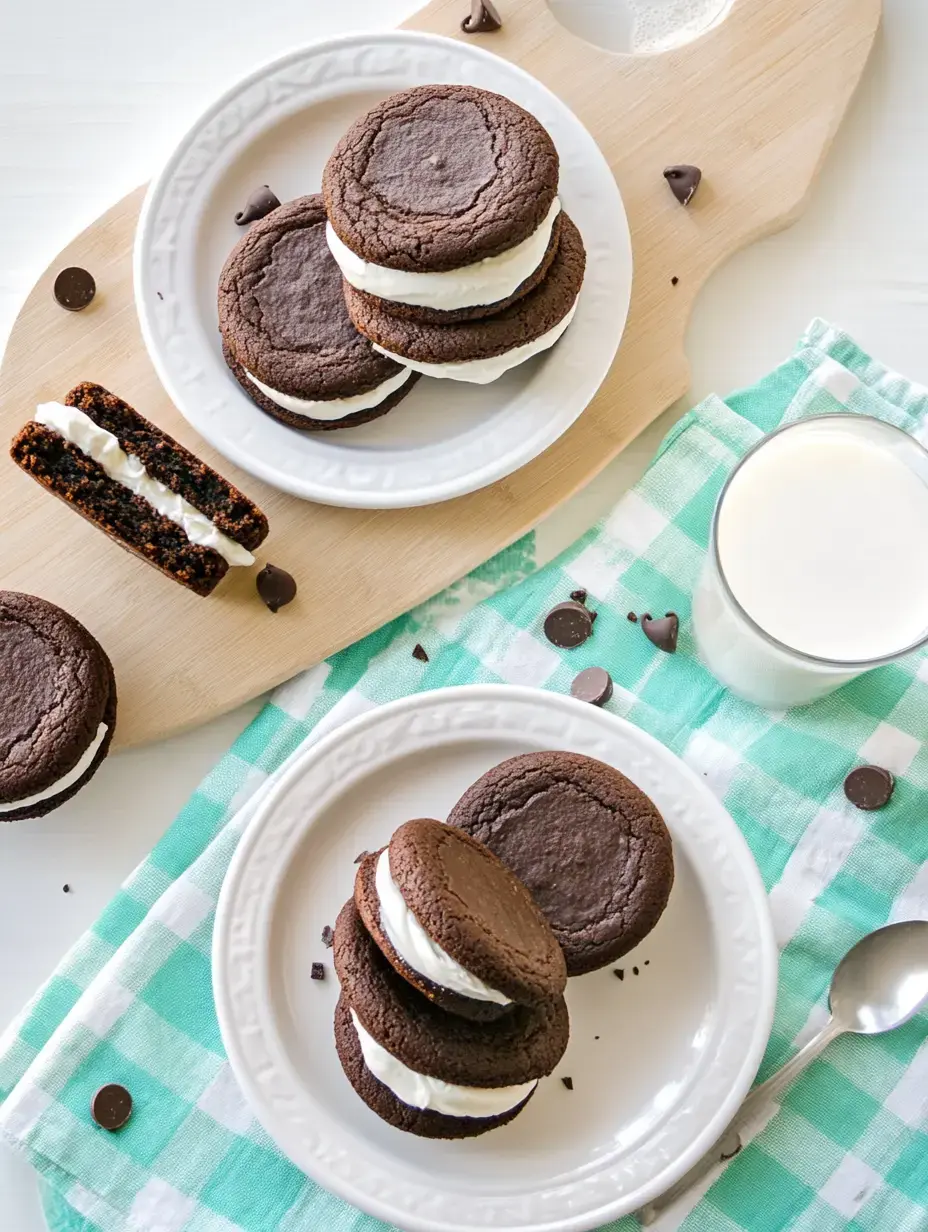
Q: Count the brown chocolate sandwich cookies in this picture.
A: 8